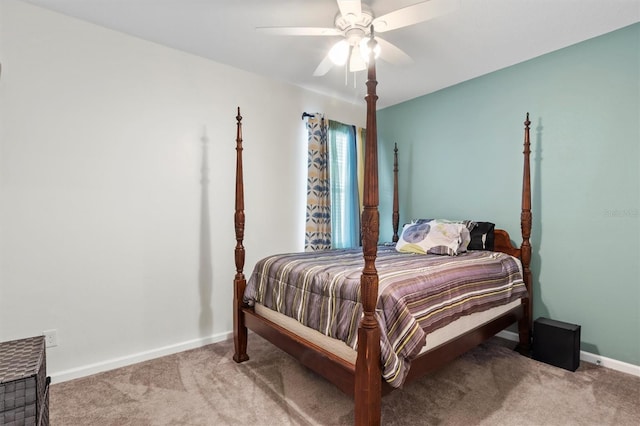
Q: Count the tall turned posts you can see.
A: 4